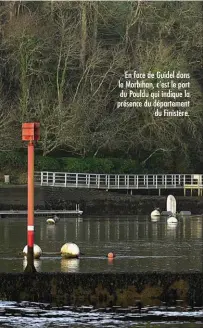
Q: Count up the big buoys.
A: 2